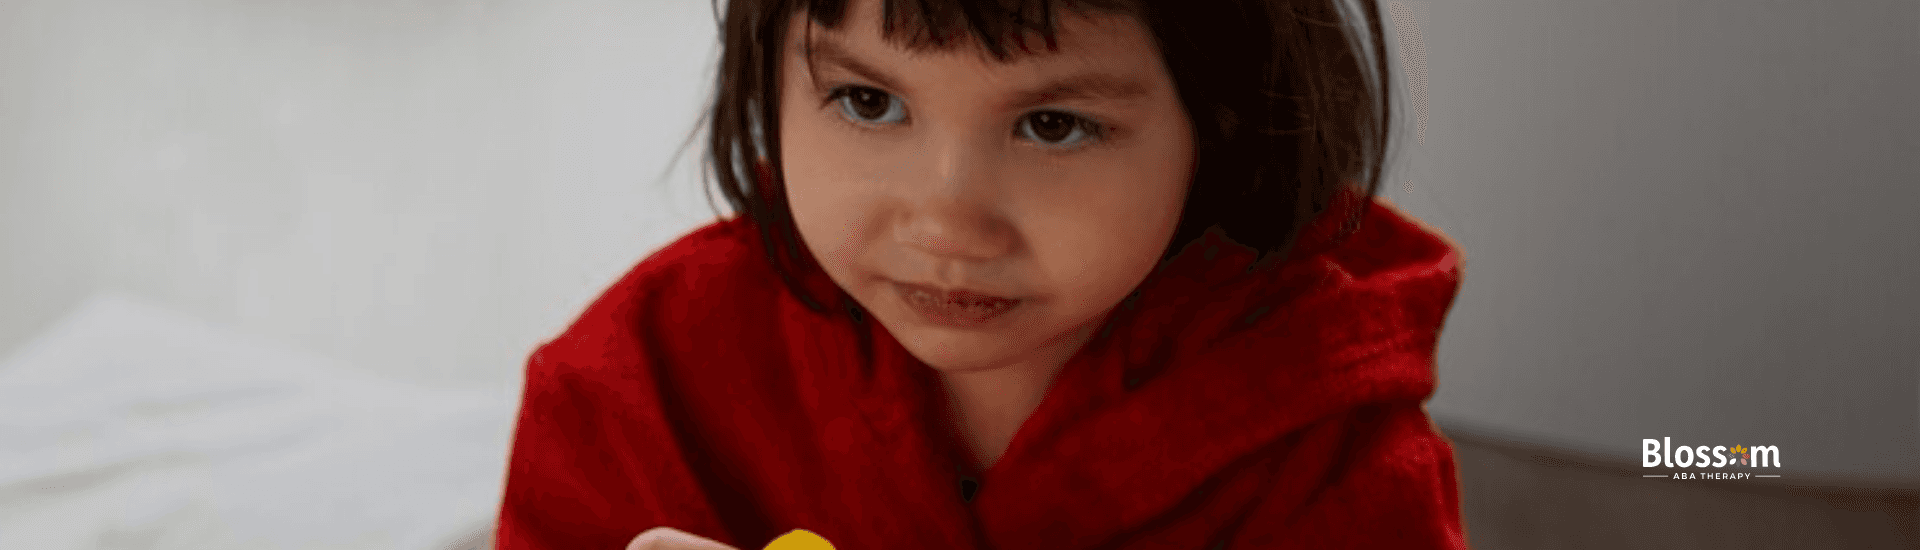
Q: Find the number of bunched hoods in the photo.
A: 1